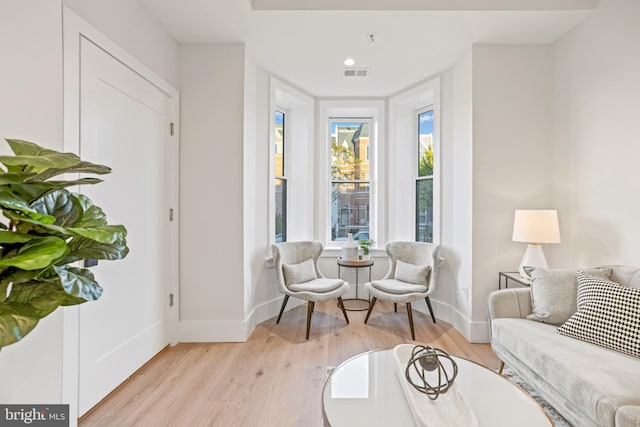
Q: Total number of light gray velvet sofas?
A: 1